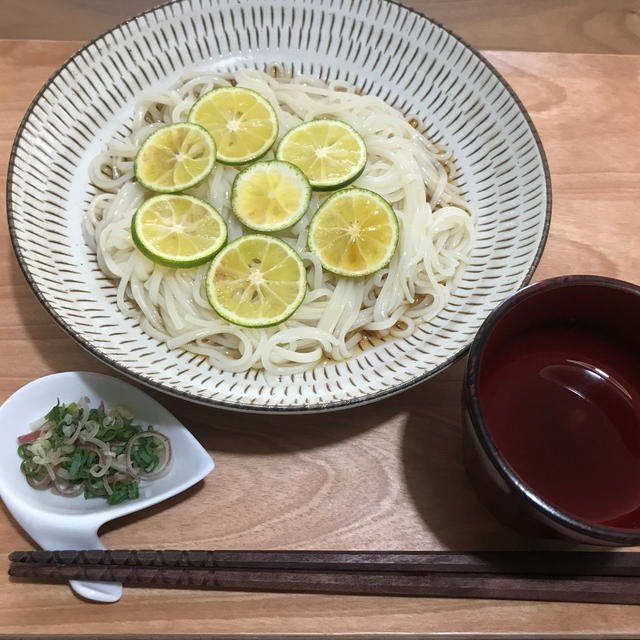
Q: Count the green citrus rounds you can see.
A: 7